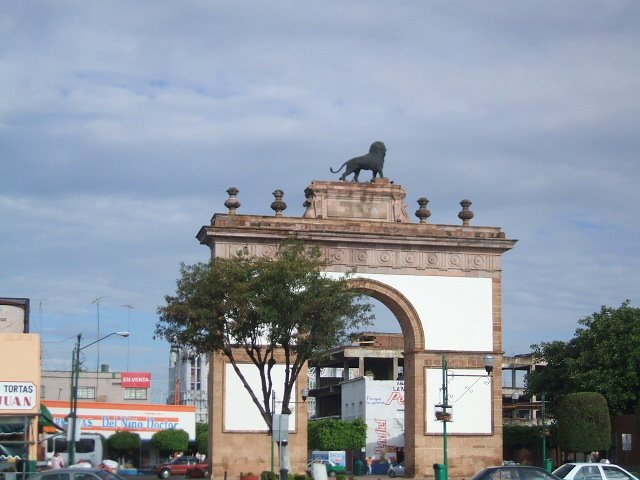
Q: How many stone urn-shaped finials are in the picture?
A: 4